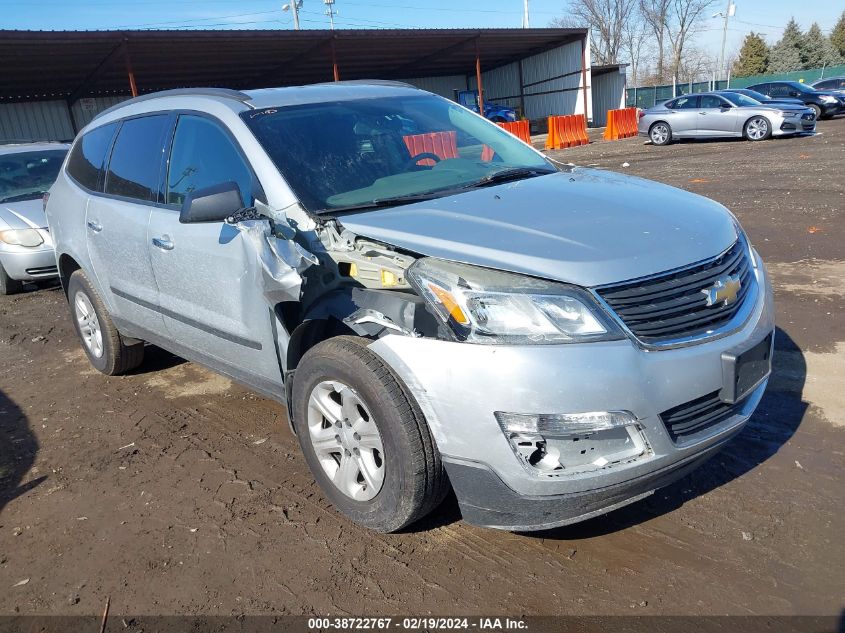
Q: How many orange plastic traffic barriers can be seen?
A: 4